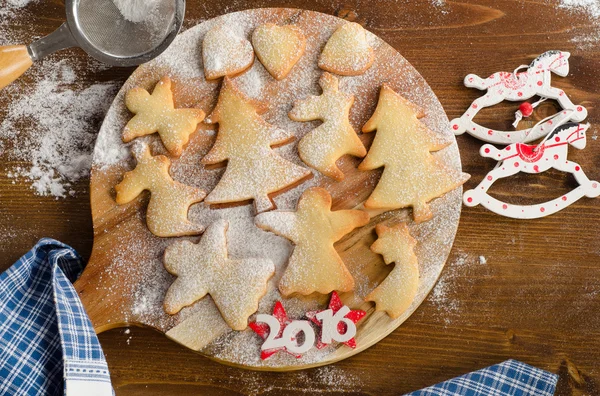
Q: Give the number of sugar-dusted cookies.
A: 11